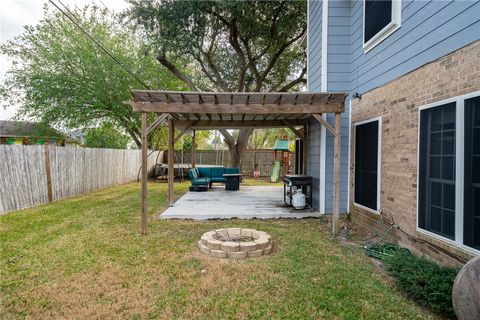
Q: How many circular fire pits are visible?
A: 1